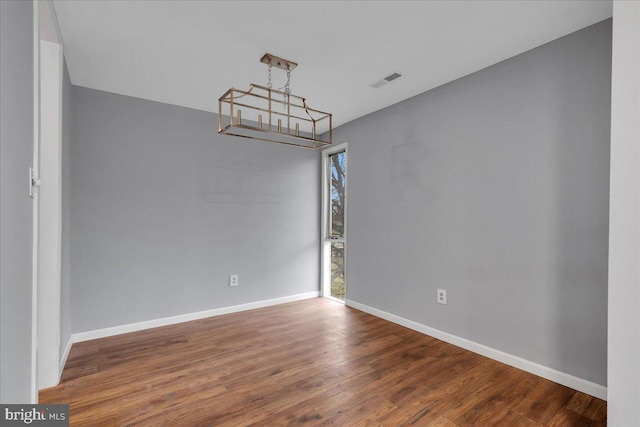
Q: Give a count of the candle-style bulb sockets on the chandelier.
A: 5